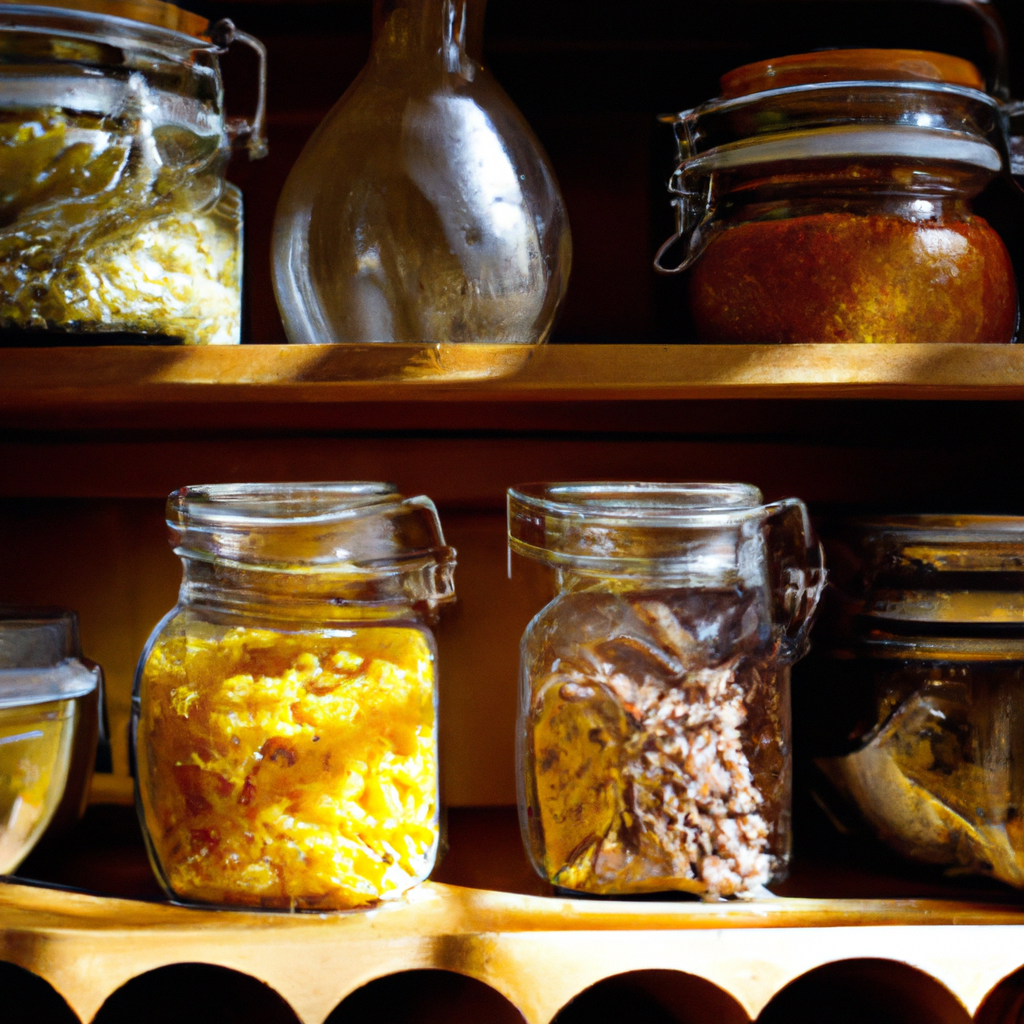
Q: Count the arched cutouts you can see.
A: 6